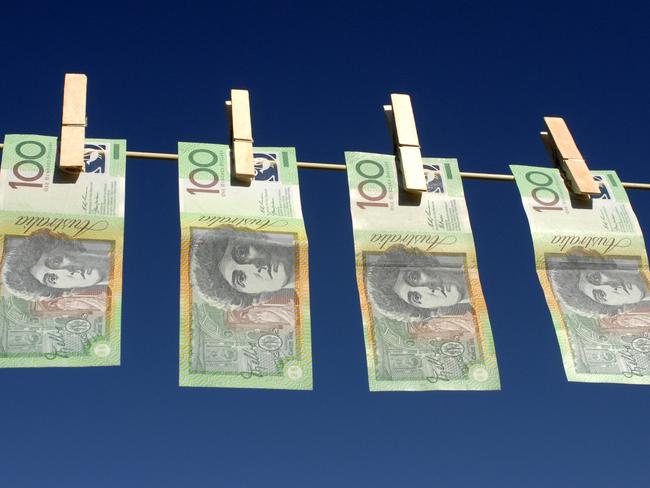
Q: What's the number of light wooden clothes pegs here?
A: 4